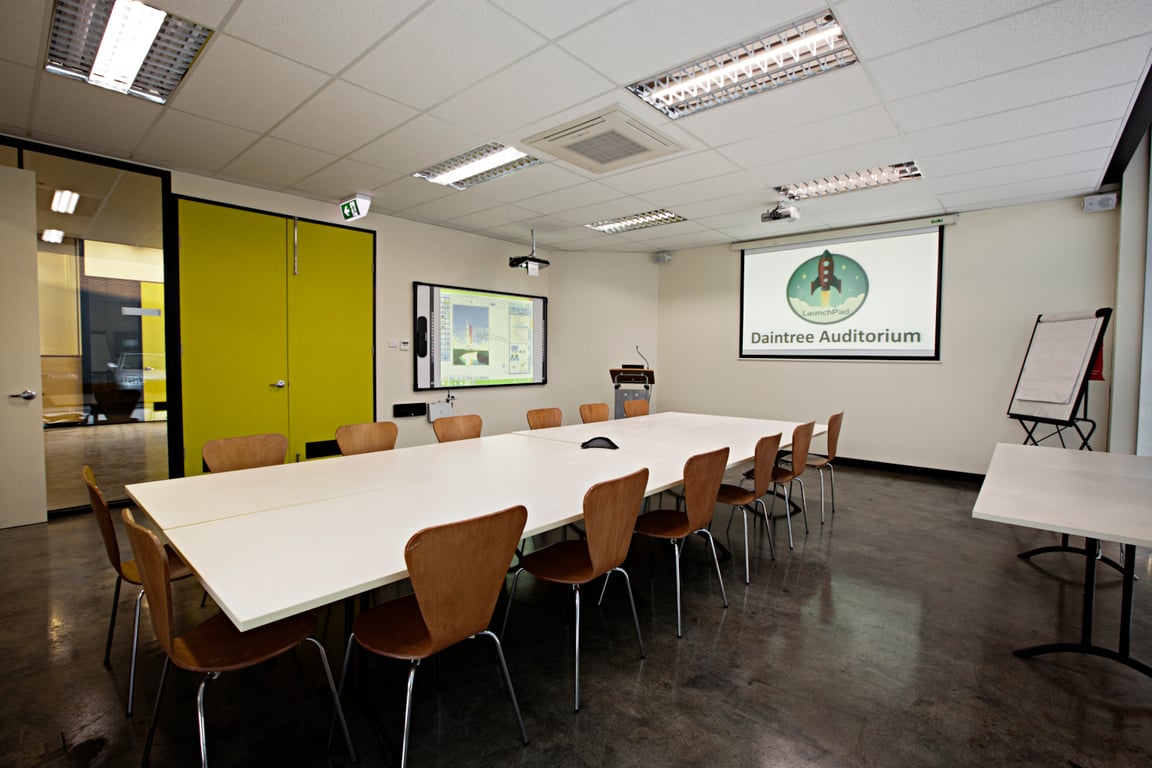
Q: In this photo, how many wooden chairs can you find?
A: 14